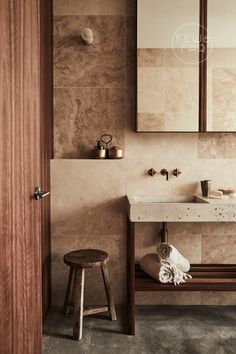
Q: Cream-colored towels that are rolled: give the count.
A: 2